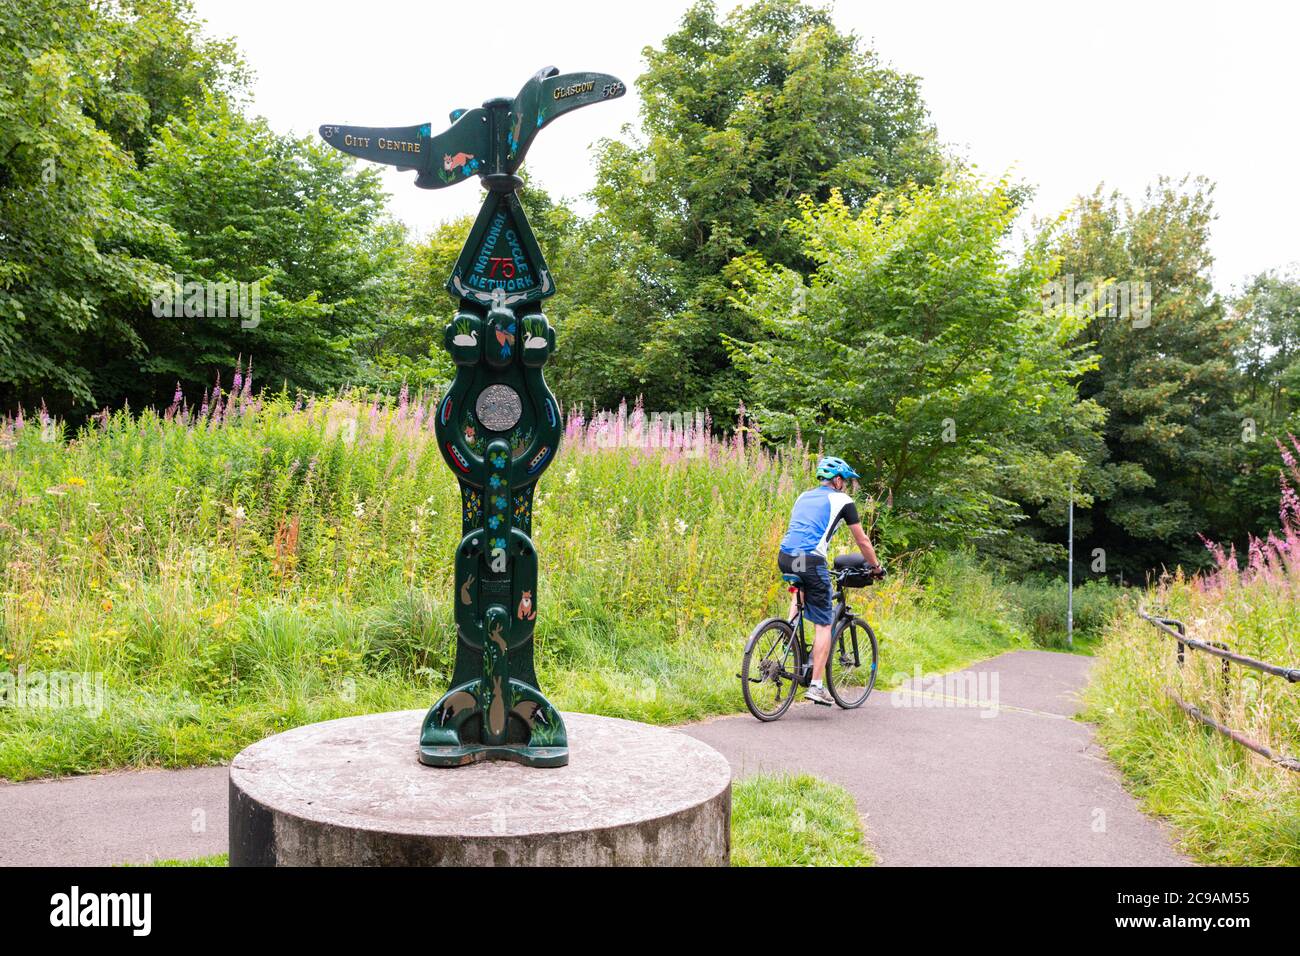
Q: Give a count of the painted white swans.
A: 2